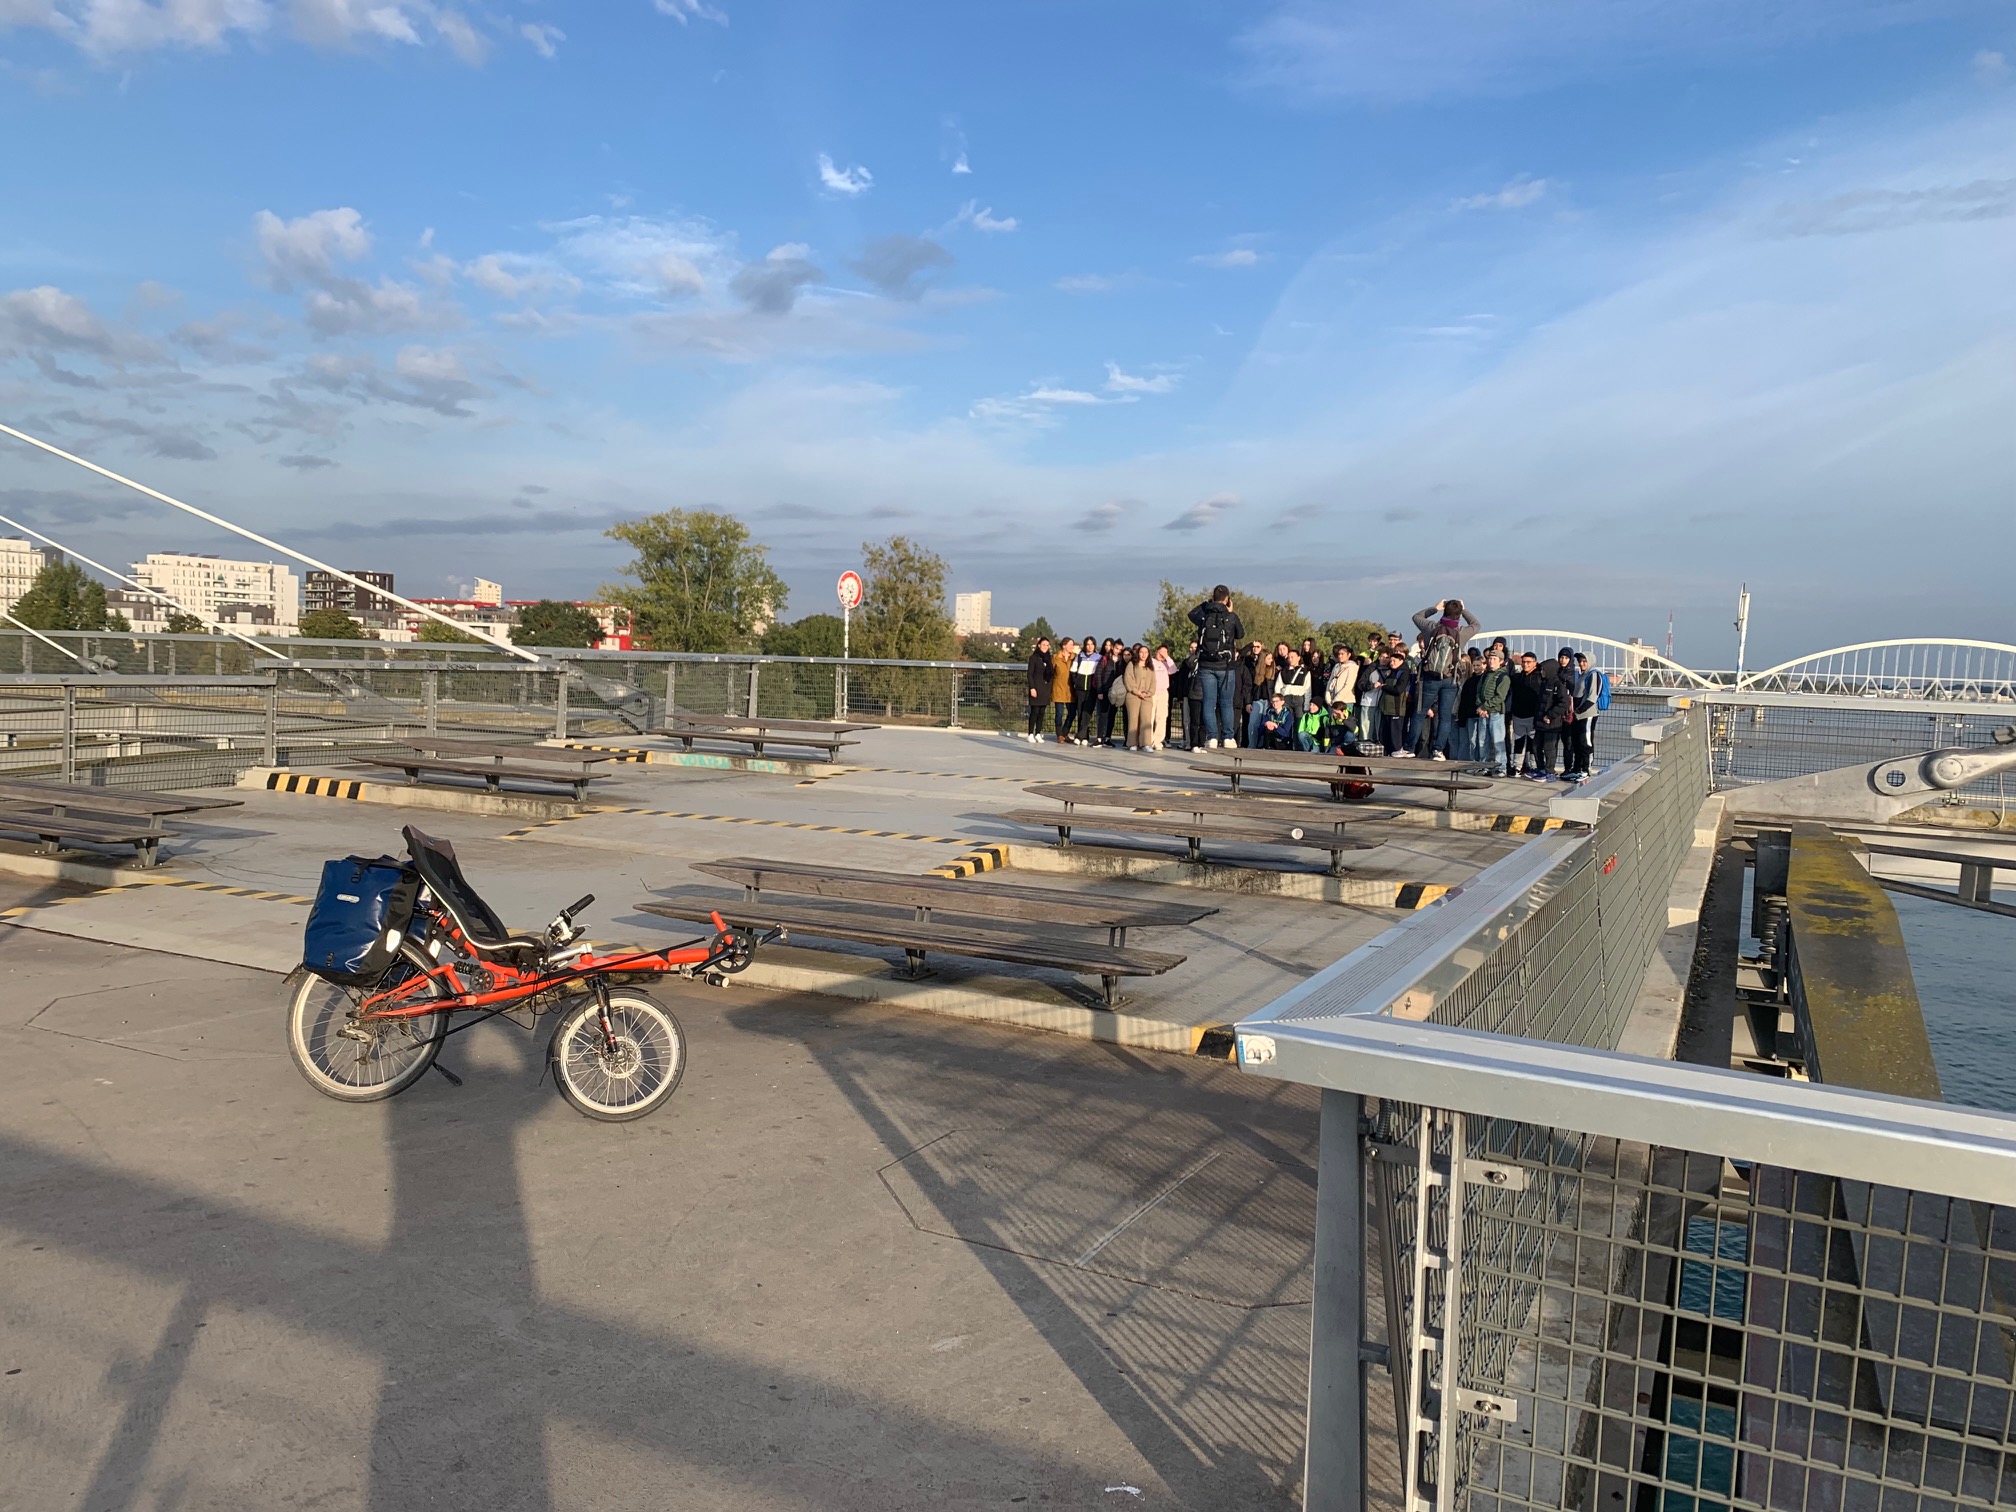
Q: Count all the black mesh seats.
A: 1